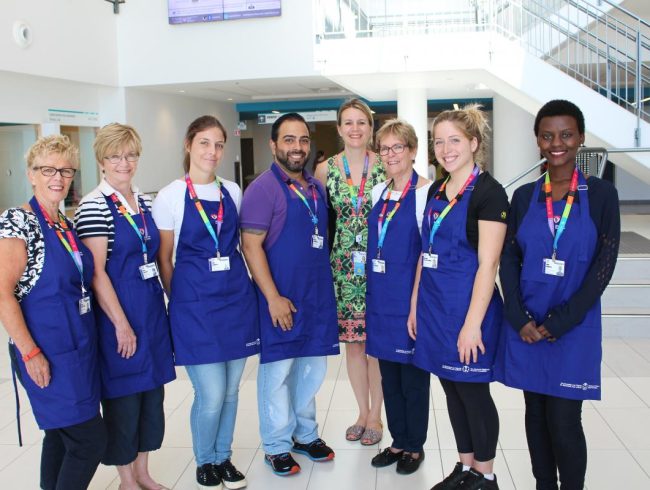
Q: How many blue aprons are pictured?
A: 7